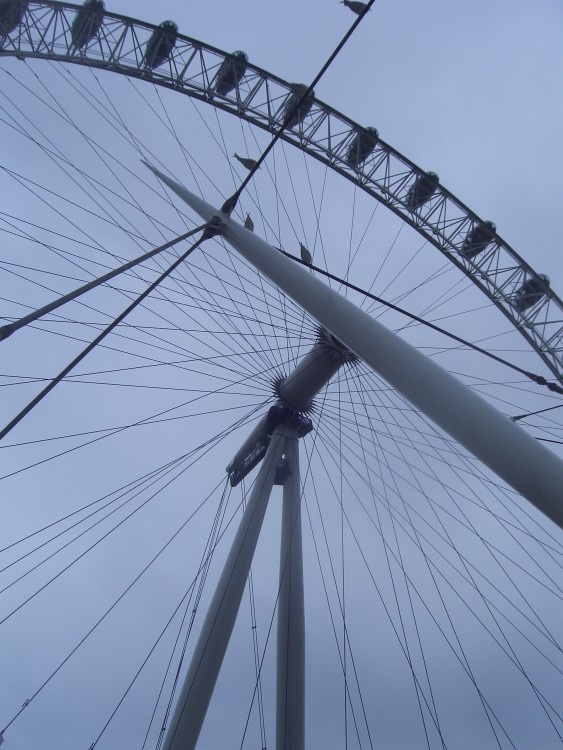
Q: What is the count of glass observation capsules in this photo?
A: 9